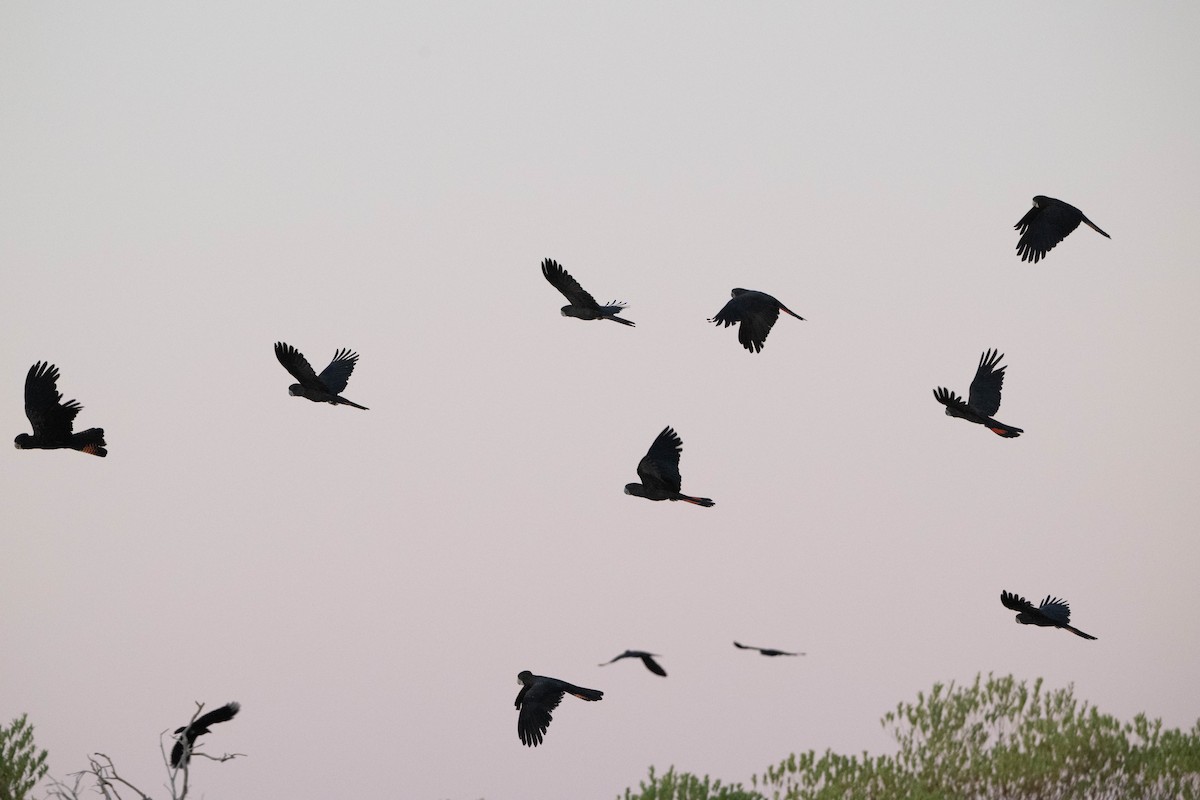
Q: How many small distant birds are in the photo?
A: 2